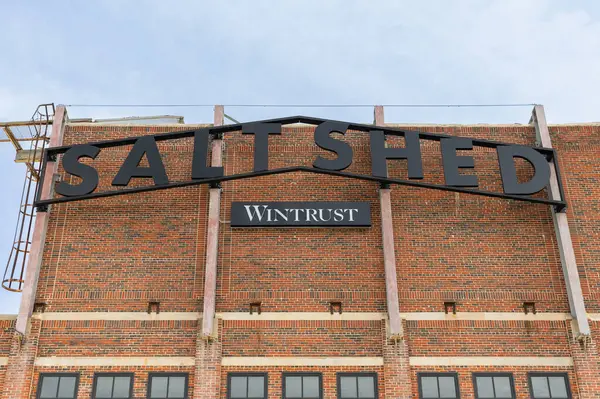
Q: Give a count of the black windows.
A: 9